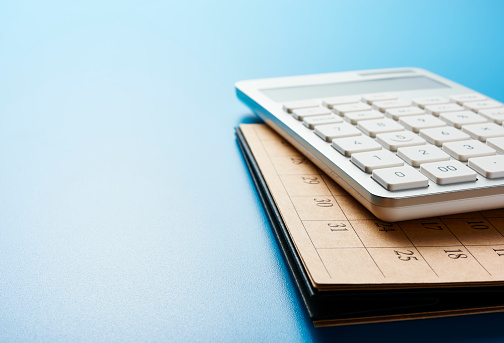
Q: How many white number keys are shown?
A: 11